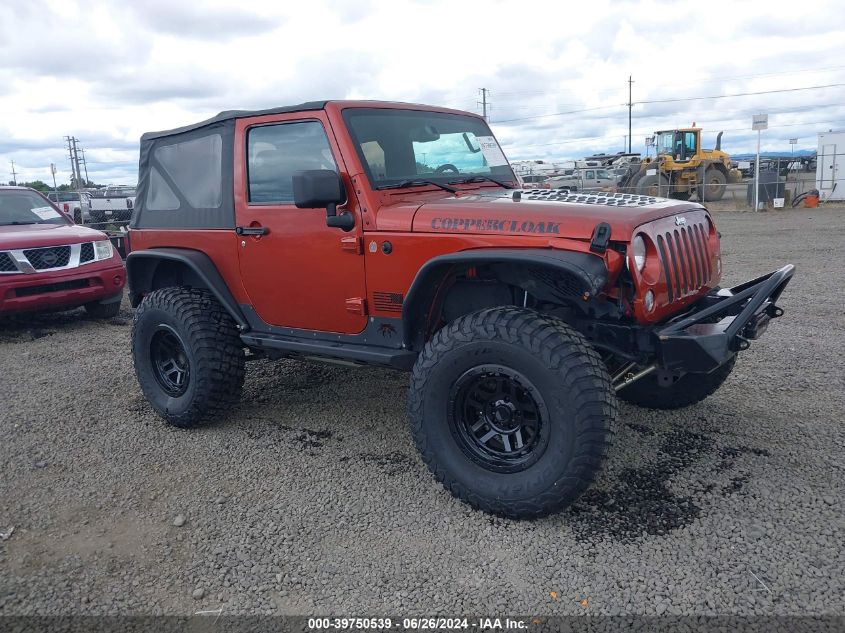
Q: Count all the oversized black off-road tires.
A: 3